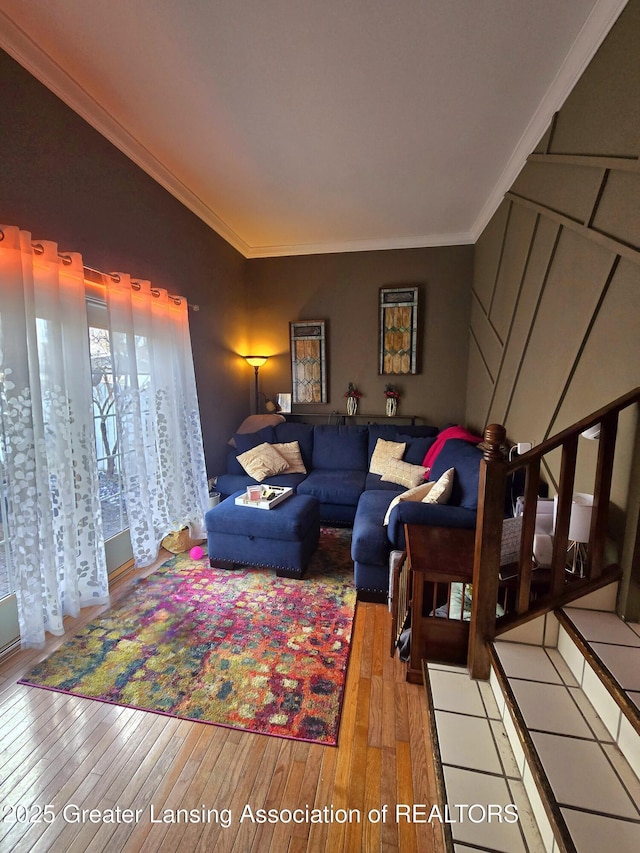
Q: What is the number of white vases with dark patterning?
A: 2